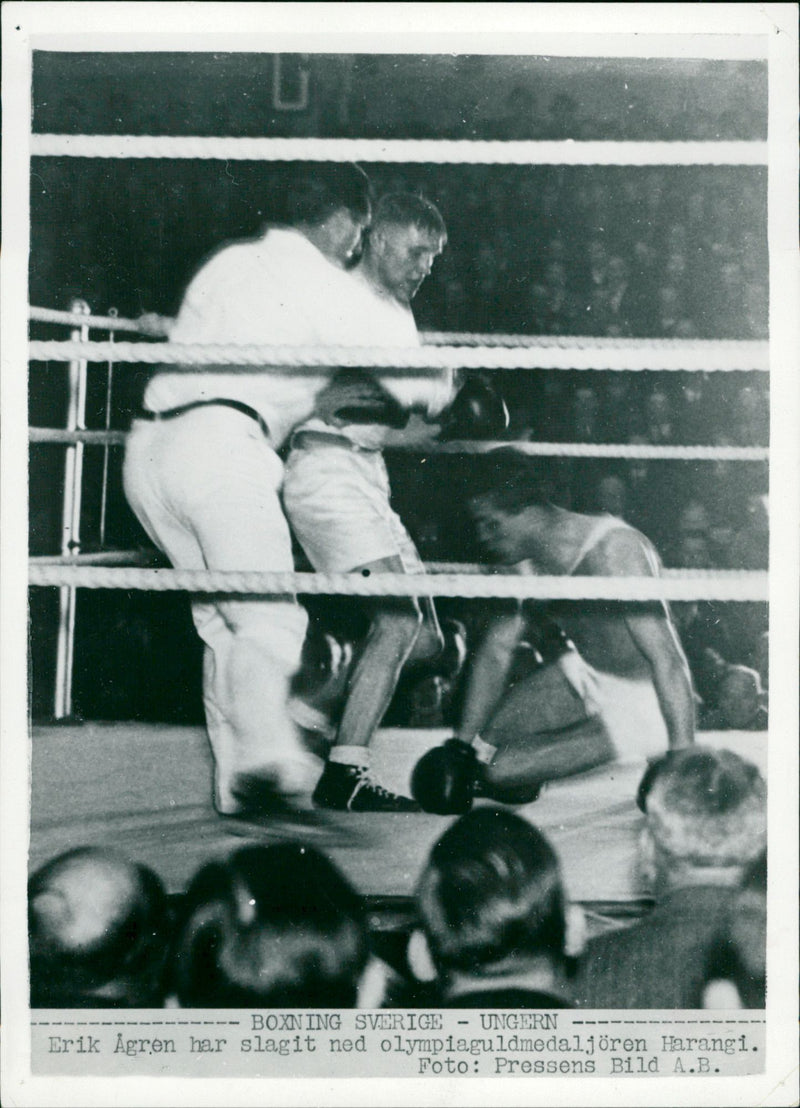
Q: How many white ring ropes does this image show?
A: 6